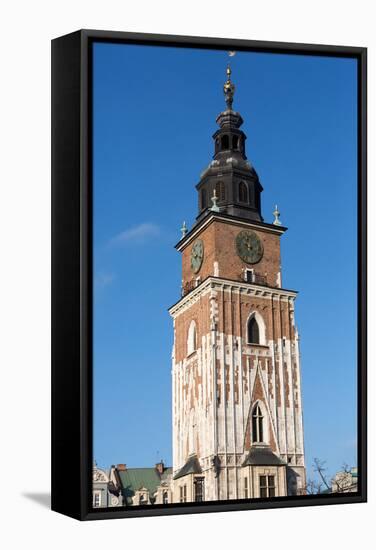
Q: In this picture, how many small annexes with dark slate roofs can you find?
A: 2